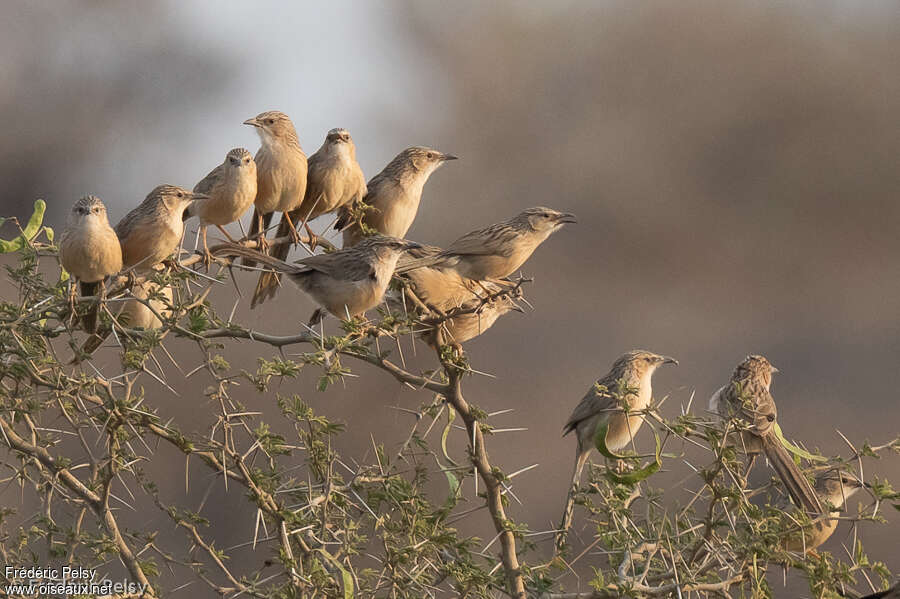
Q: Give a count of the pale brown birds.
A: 14